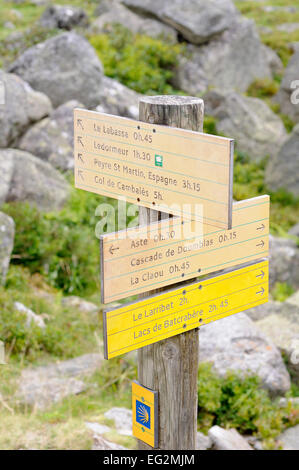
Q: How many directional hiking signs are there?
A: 3